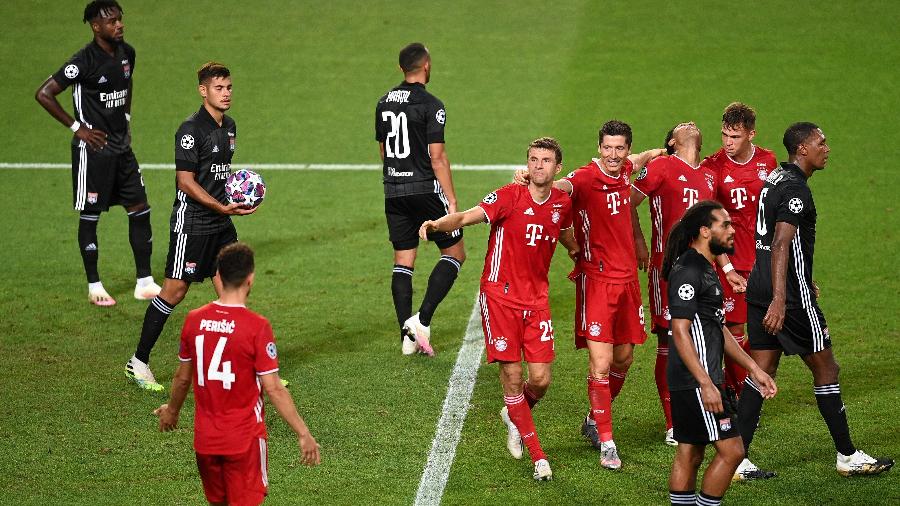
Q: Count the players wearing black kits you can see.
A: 5